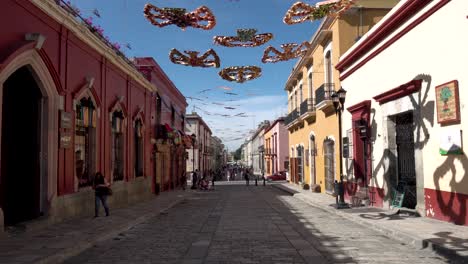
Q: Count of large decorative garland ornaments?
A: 6